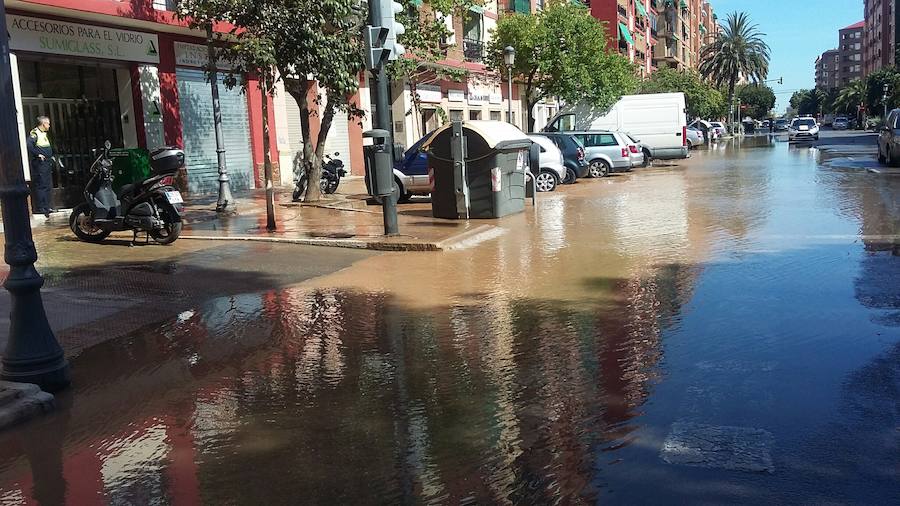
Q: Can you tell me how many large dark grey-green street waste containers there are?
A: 1